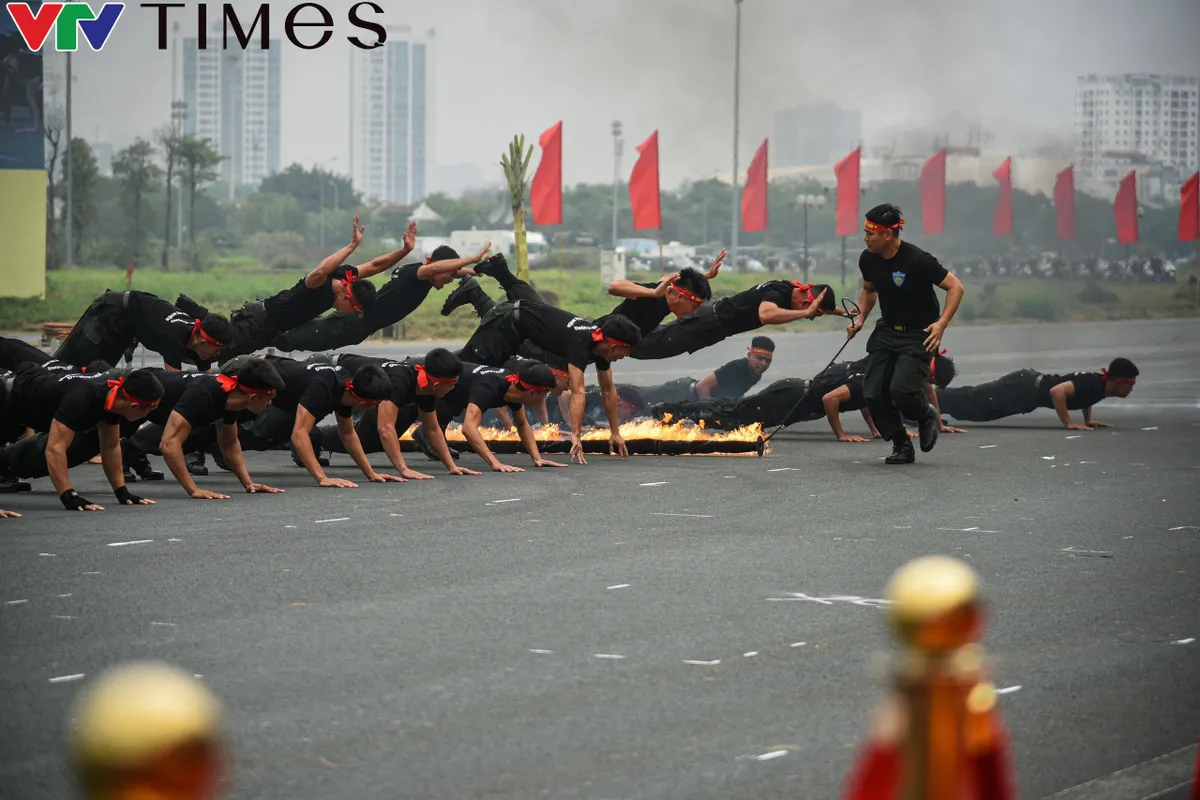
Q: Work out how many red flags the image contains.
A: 9